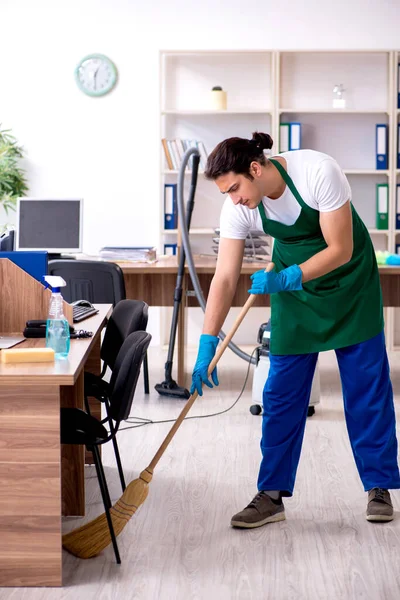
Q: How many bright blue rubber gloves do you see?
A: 2